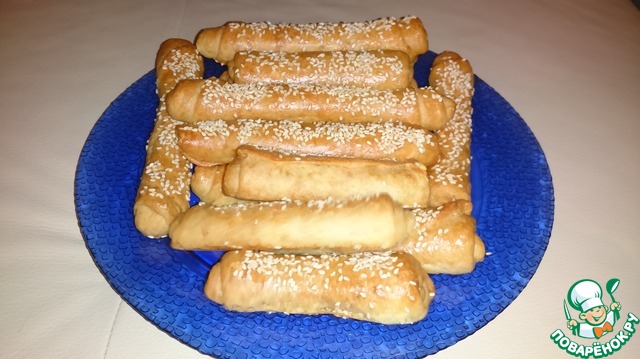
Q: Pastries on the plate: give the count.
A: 11